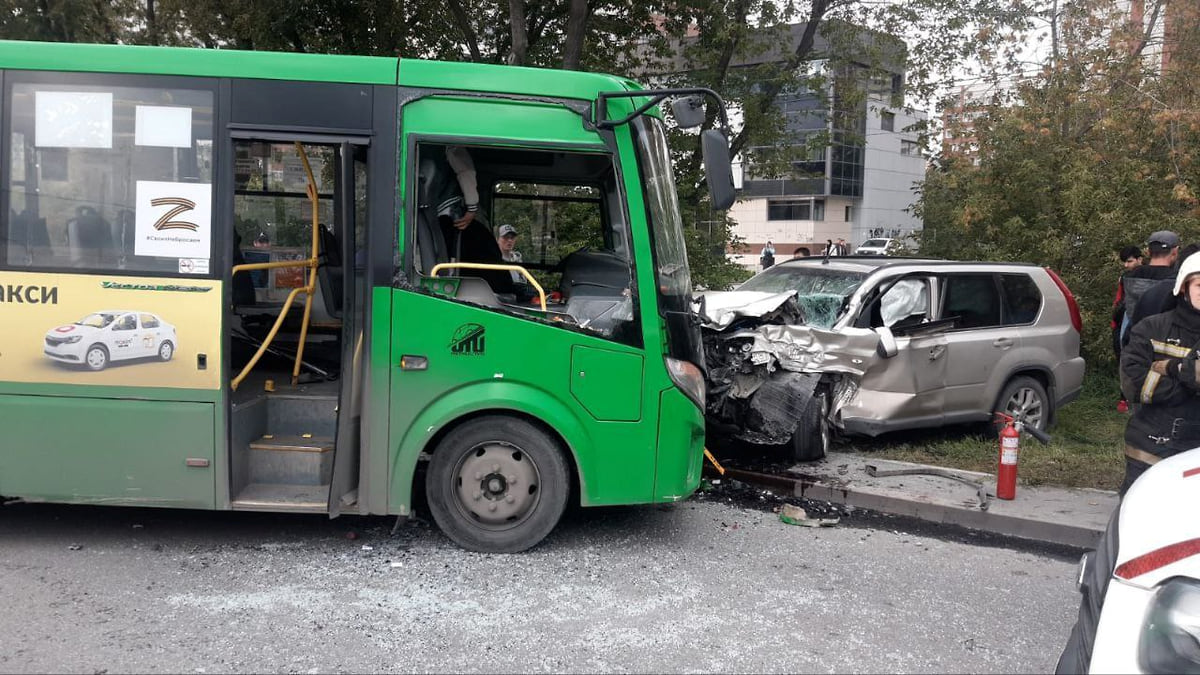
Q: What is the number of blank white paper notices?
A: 2